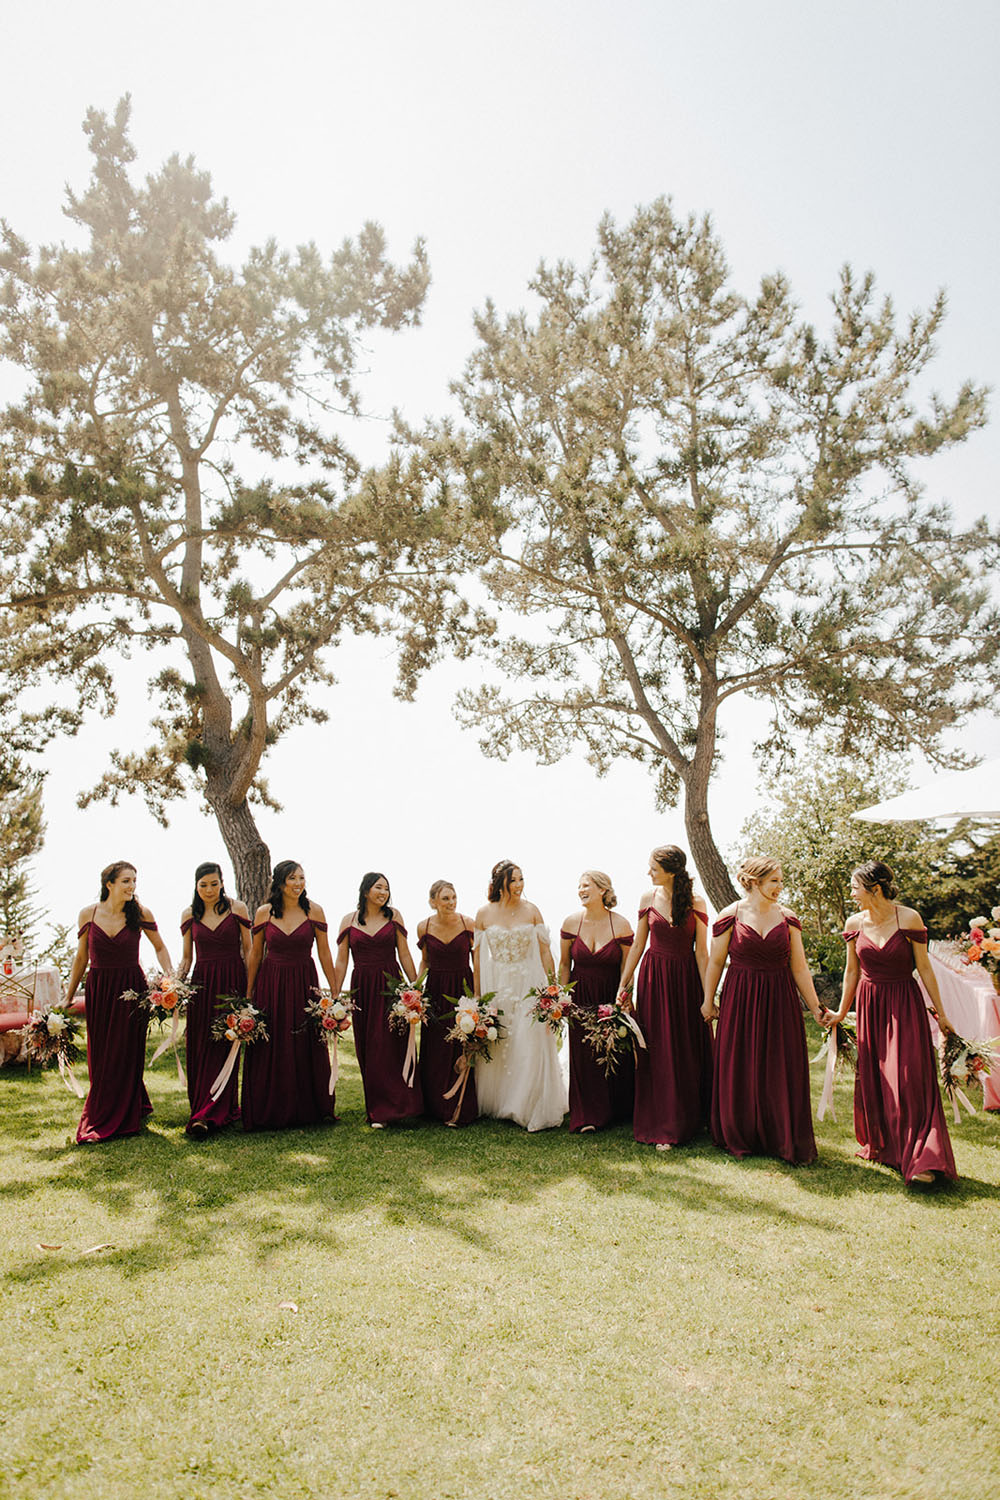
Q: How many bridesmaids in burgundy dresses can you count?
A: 9